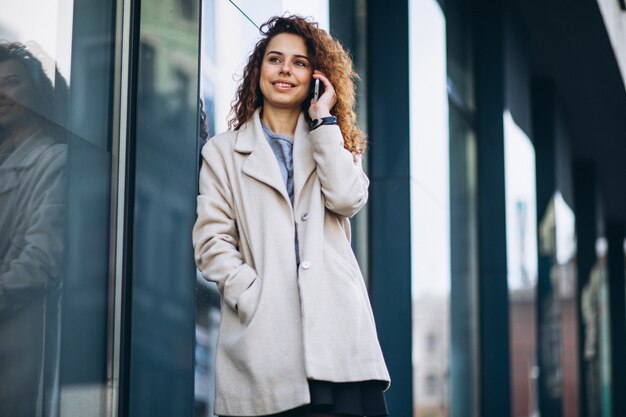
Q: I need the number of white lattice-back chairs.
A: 0